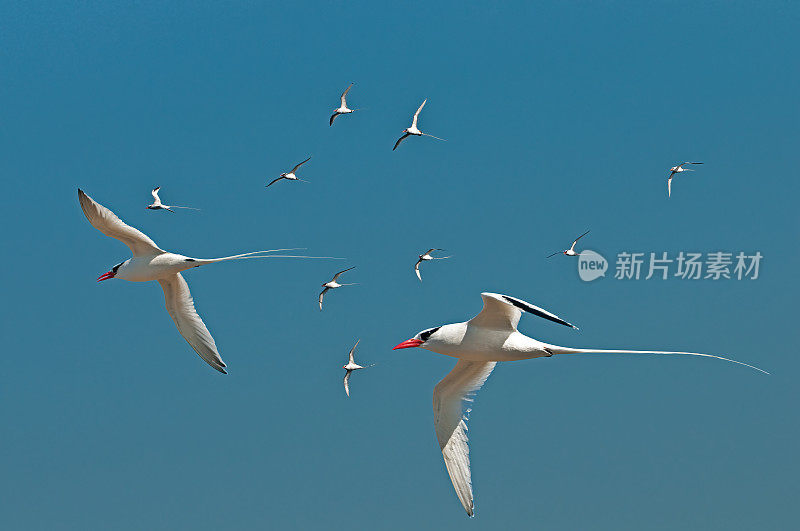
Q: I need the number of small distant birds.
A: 9